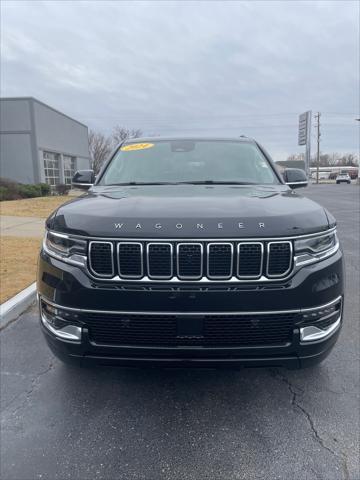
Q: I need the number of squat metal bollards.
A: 0